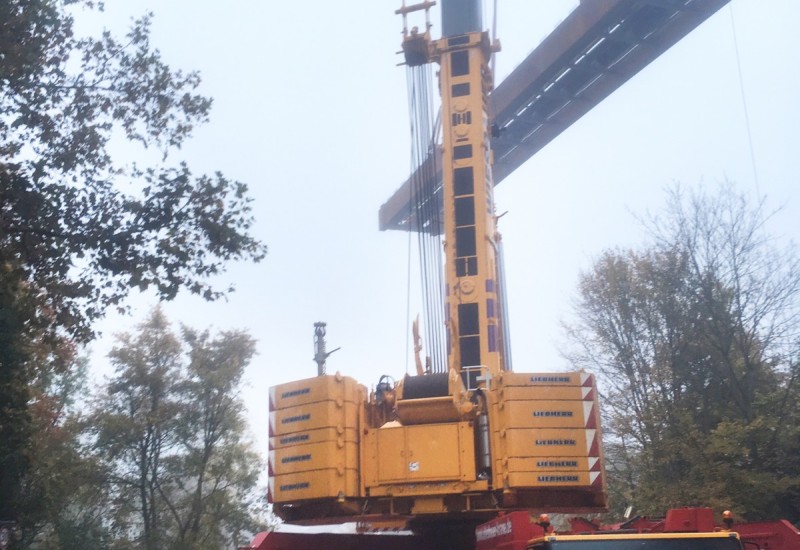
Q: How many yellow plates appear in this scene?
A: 11